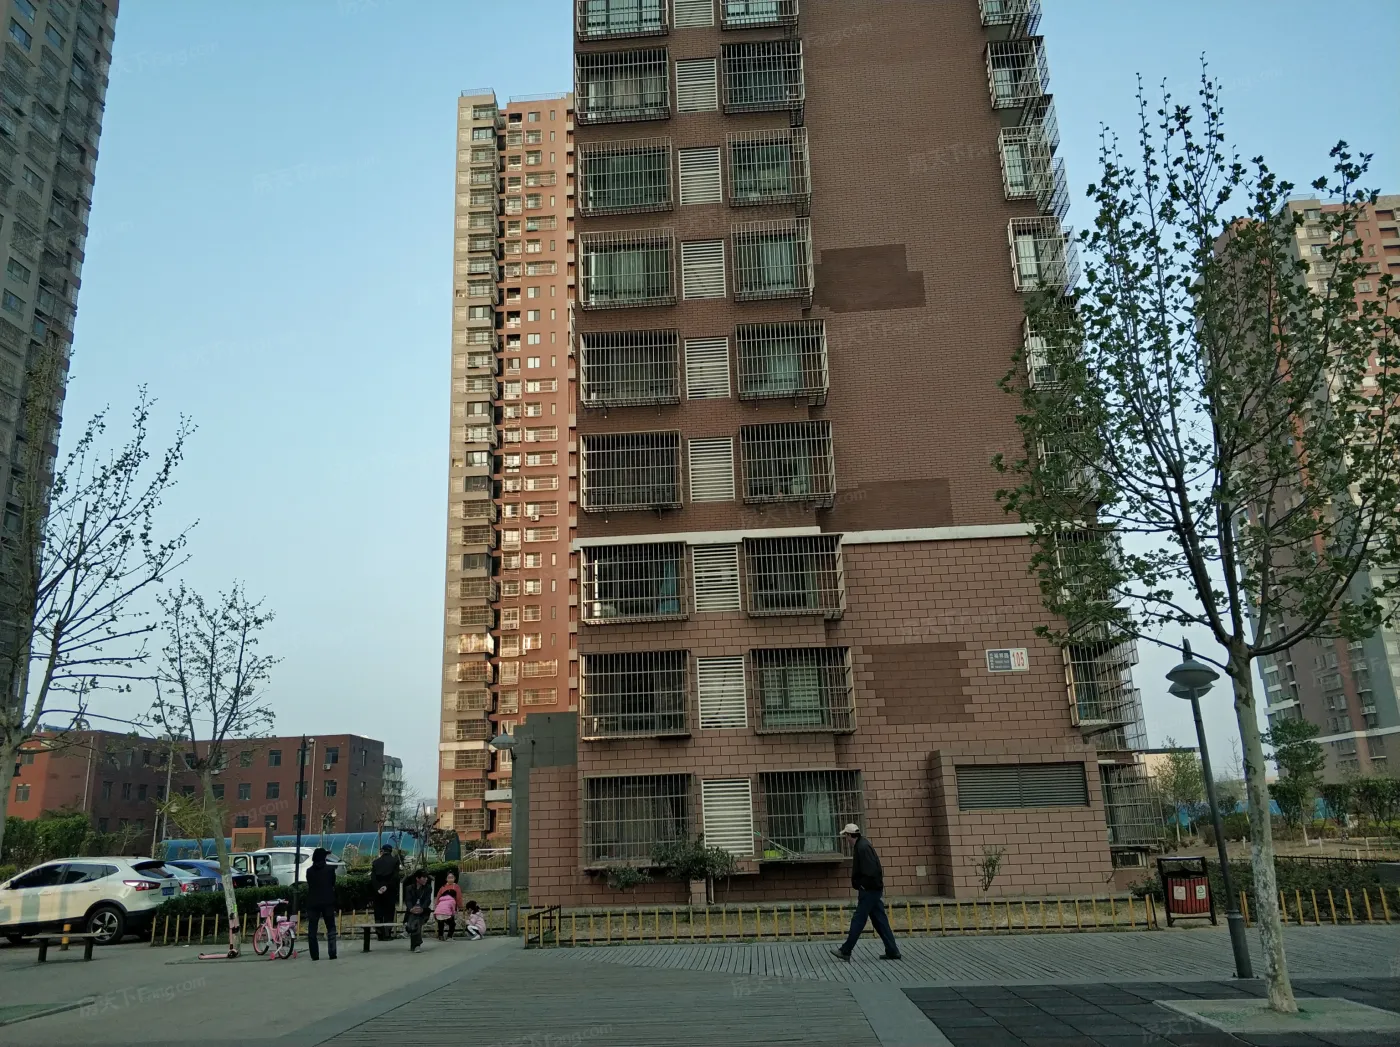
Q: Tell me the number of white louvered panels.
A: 9